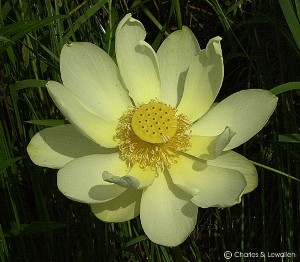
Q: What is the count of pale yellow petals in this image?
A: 14